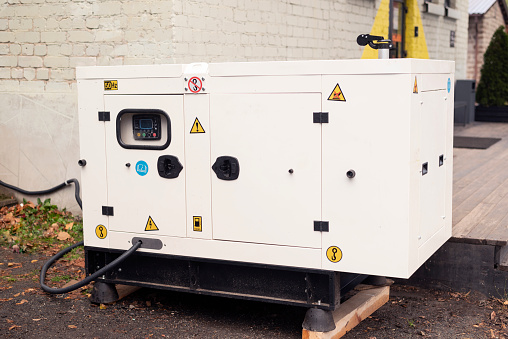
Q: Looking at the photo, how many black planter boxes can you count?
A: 1